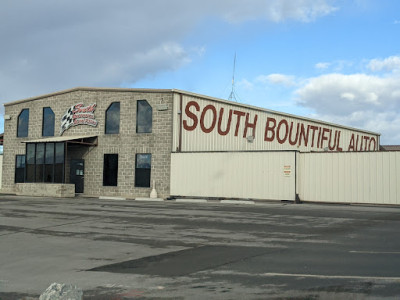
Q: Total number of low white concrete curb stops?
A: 4